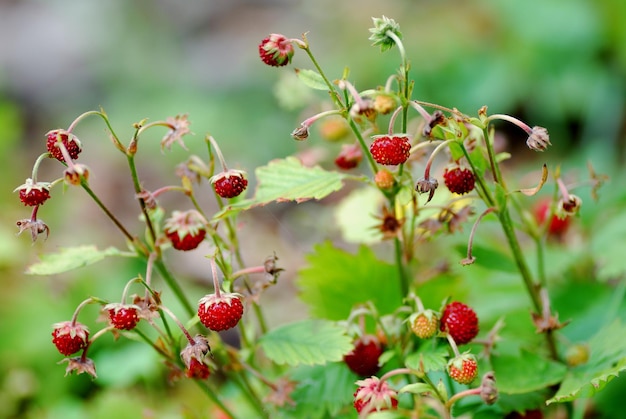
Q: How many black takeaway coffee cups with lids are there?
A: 0